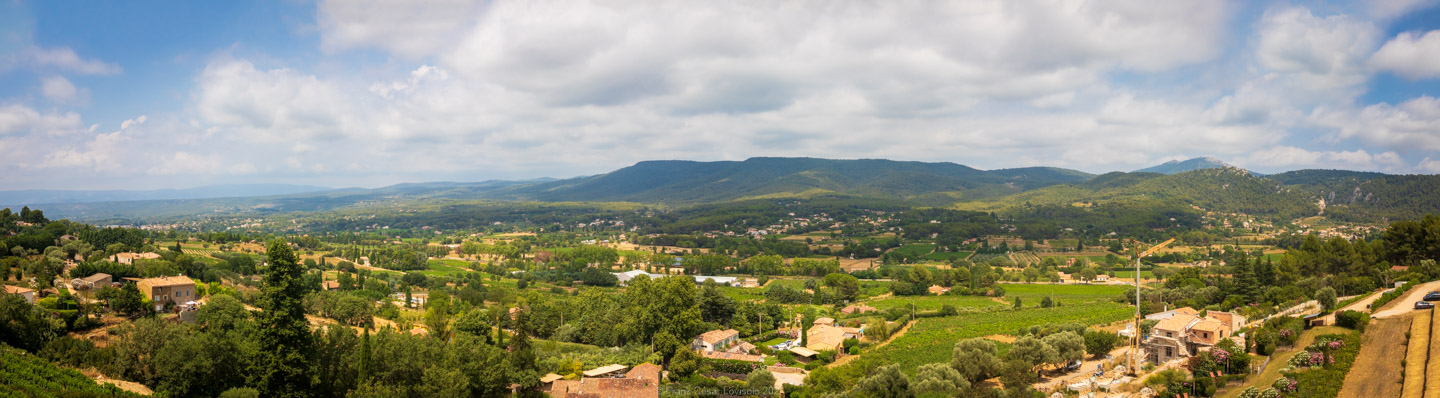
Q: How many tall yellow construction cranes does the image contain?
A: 1